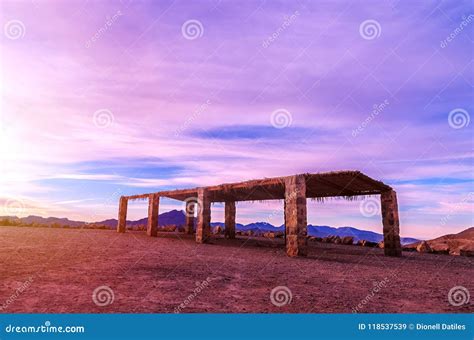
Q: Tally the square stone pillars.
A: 7